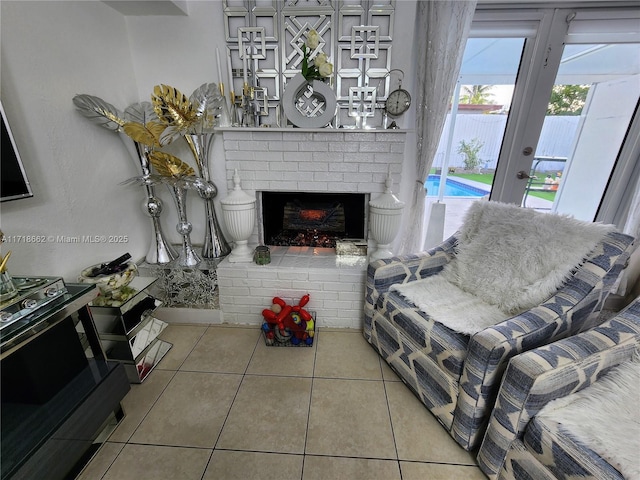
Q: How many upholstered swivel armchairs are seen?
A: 2